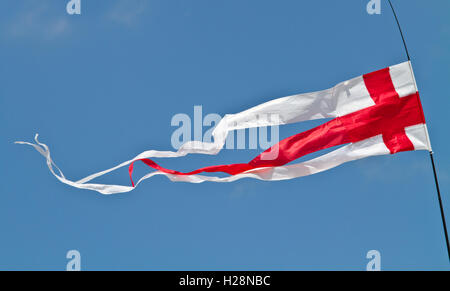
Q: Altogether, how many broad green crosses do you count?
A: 0